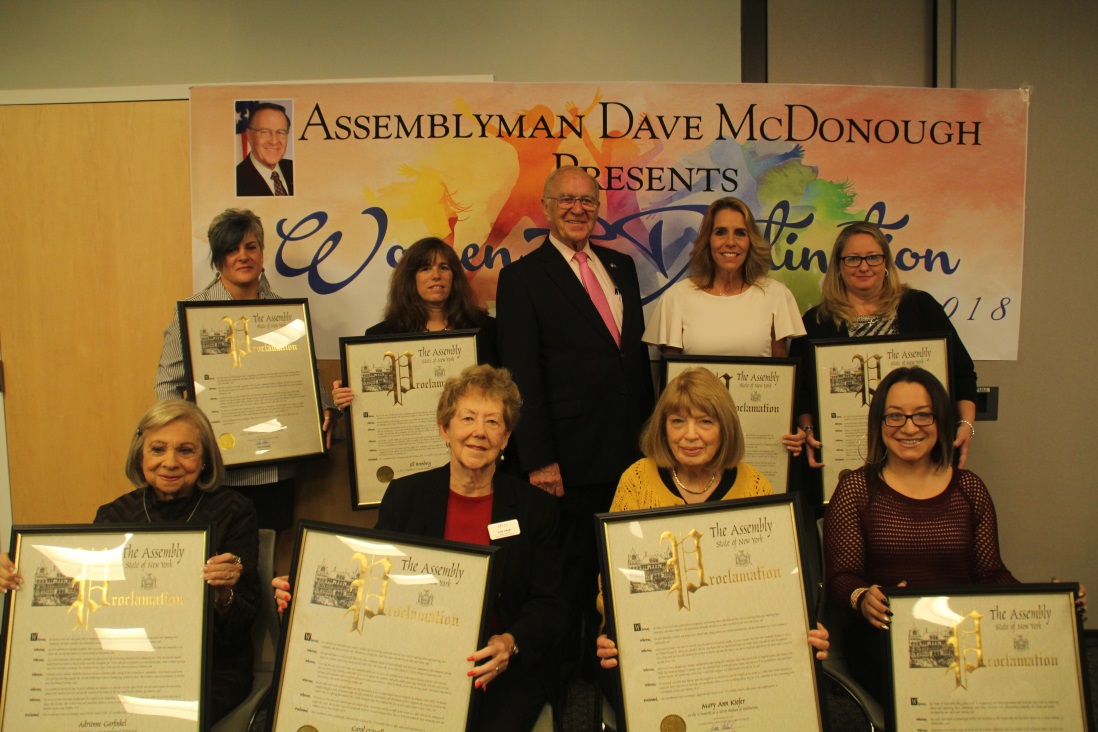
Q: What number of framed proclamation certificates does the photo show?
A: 8